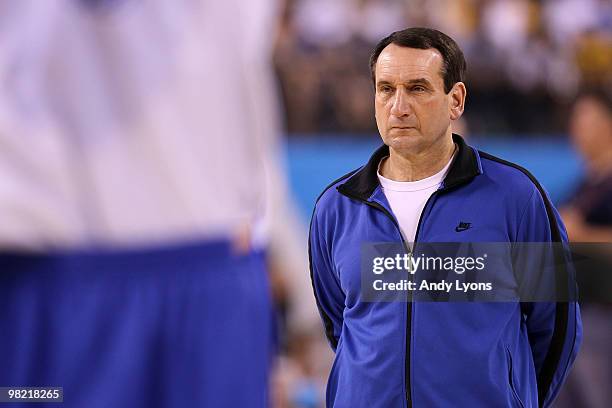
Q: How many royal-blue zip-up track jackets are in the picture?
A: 1